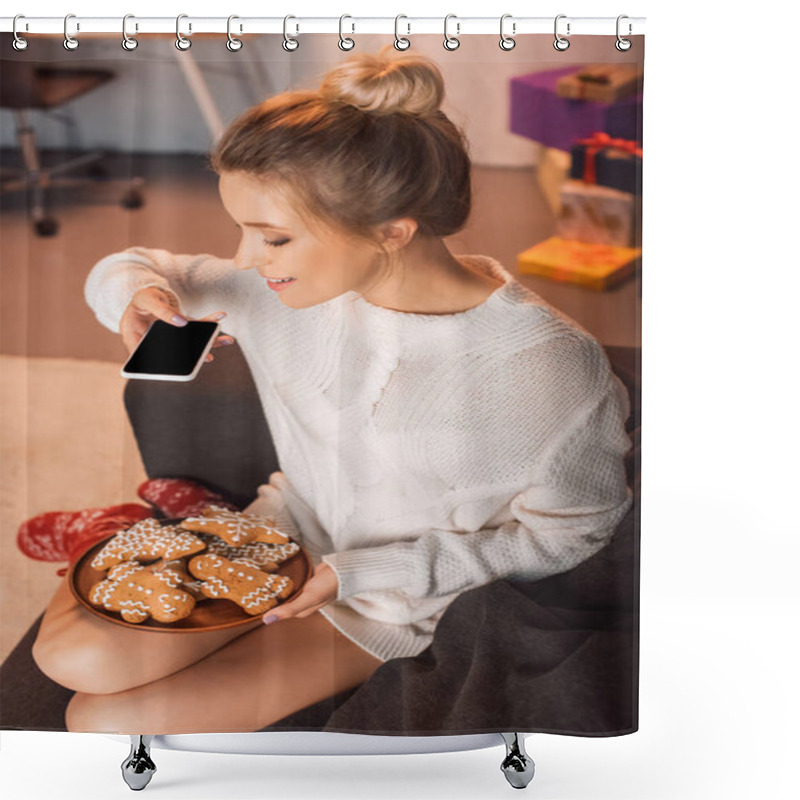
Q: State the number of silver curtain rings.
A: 12